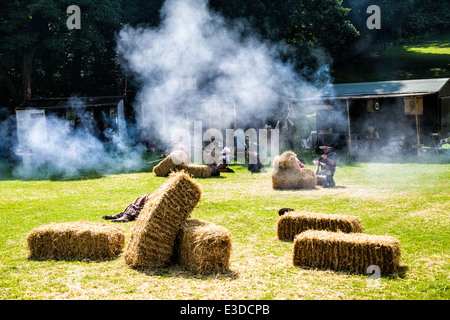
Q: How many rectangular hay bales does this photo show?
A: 9